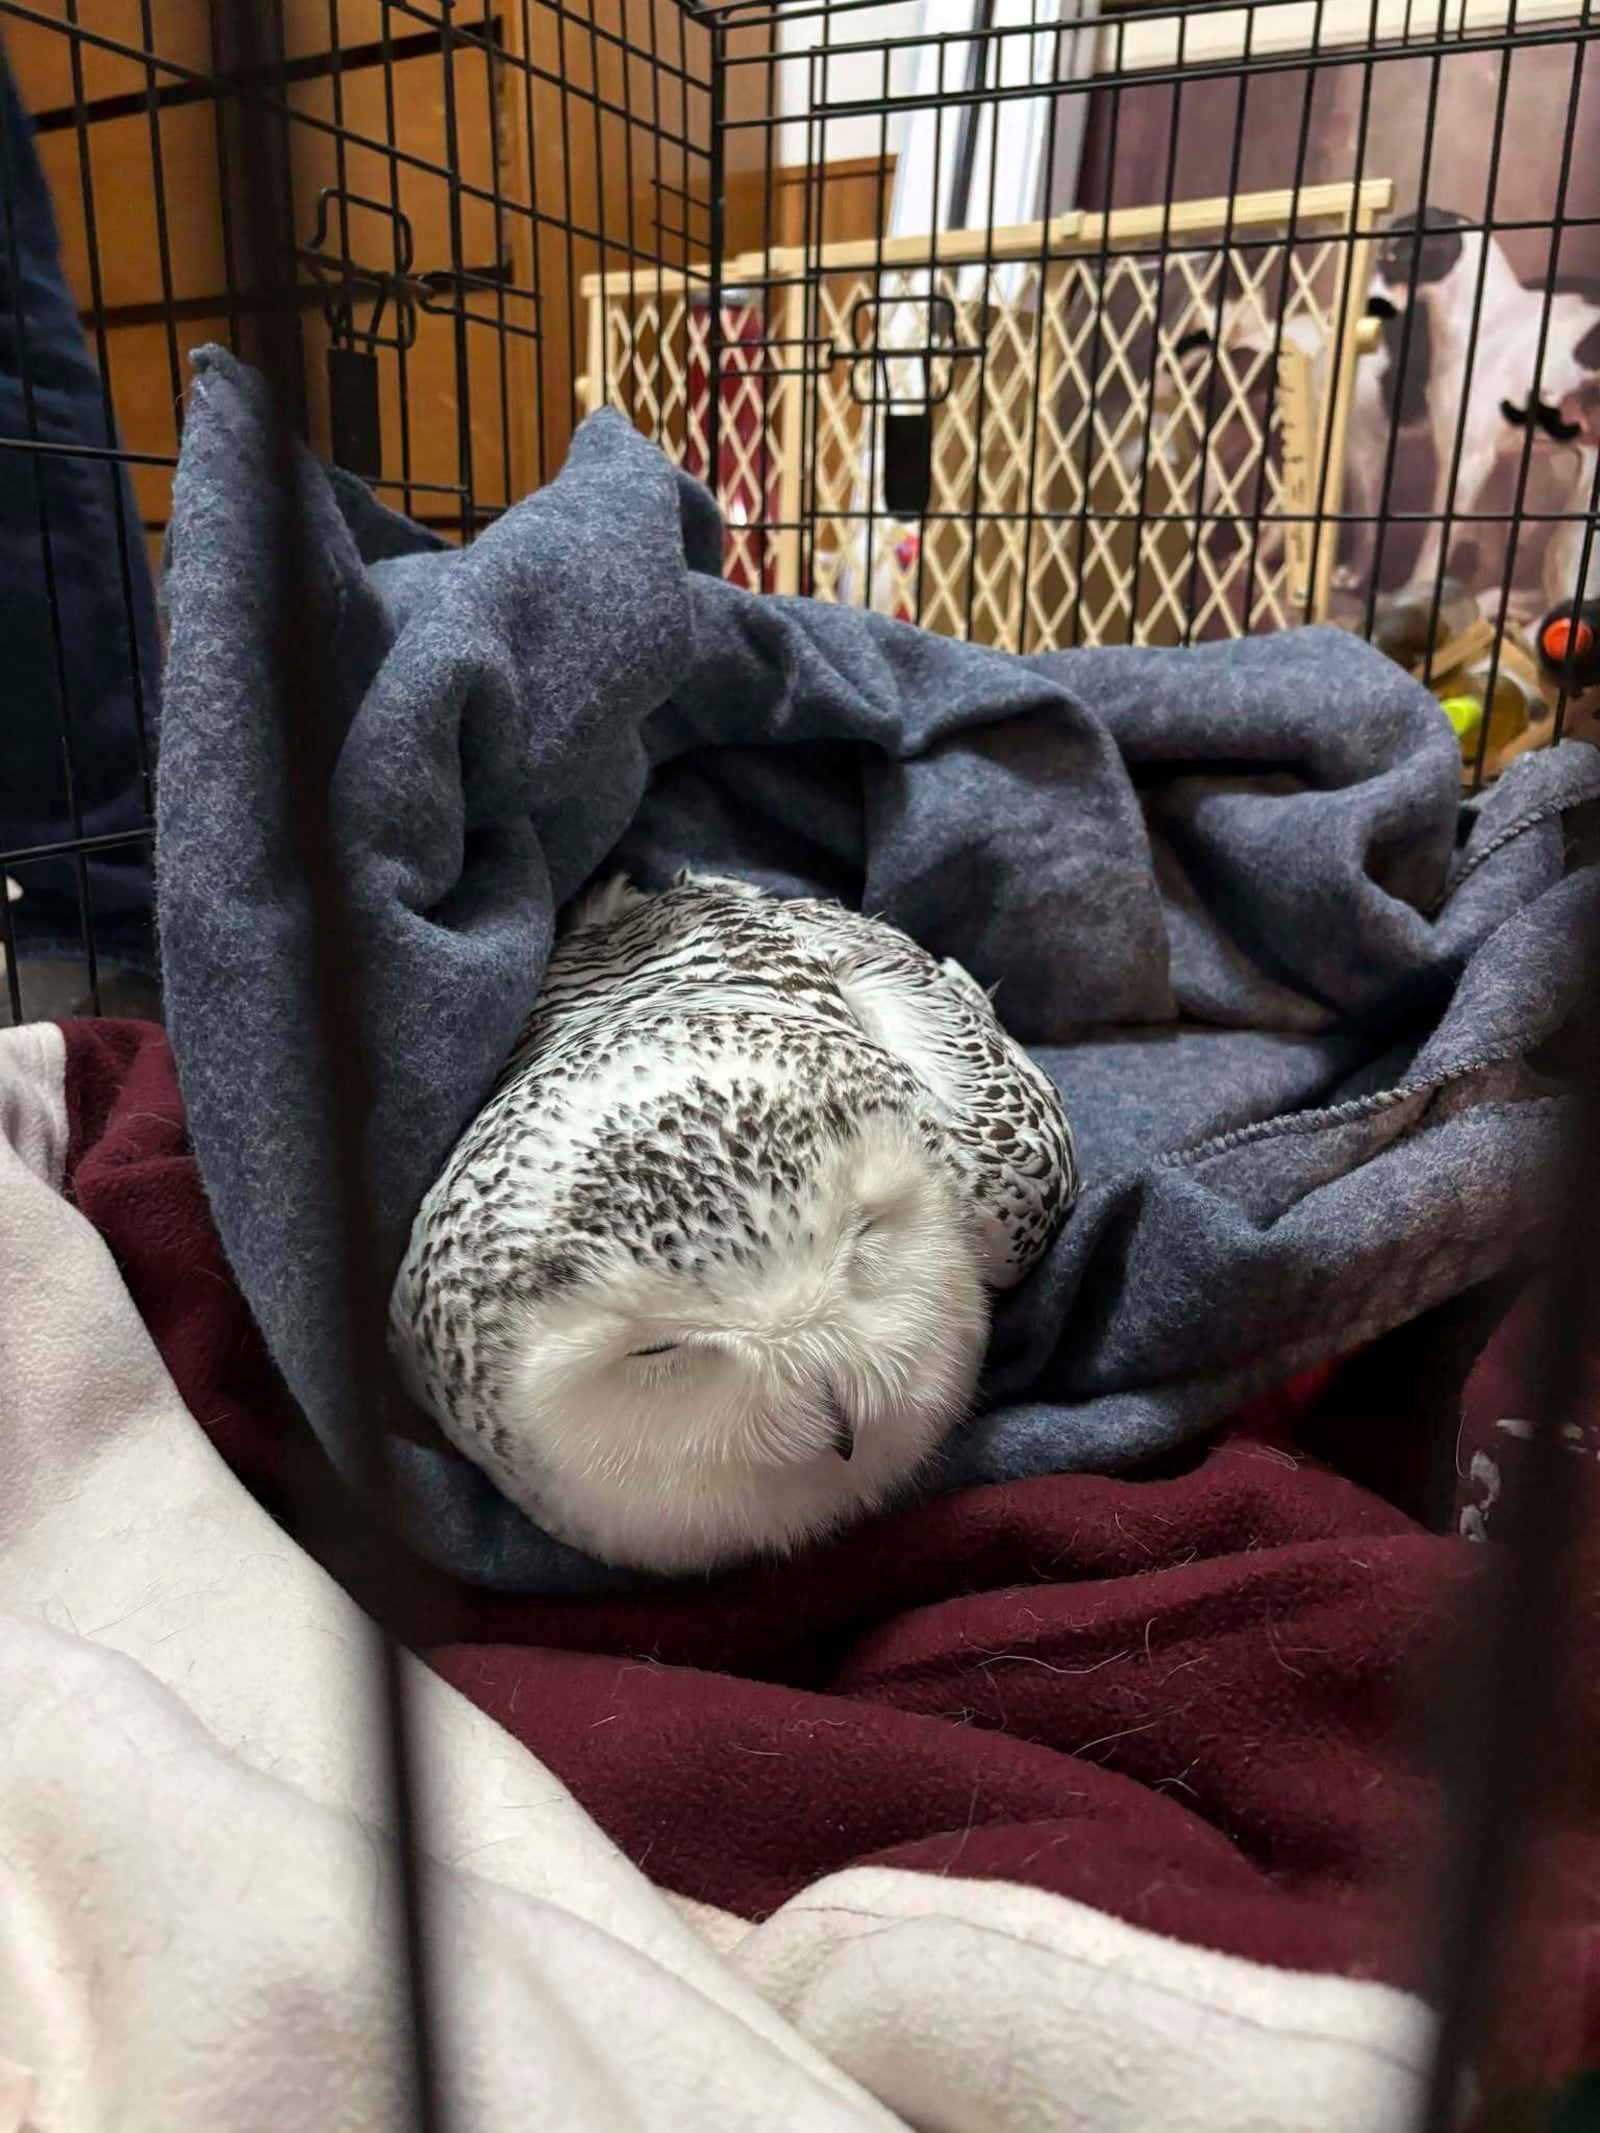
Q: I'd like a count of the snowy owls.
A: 1